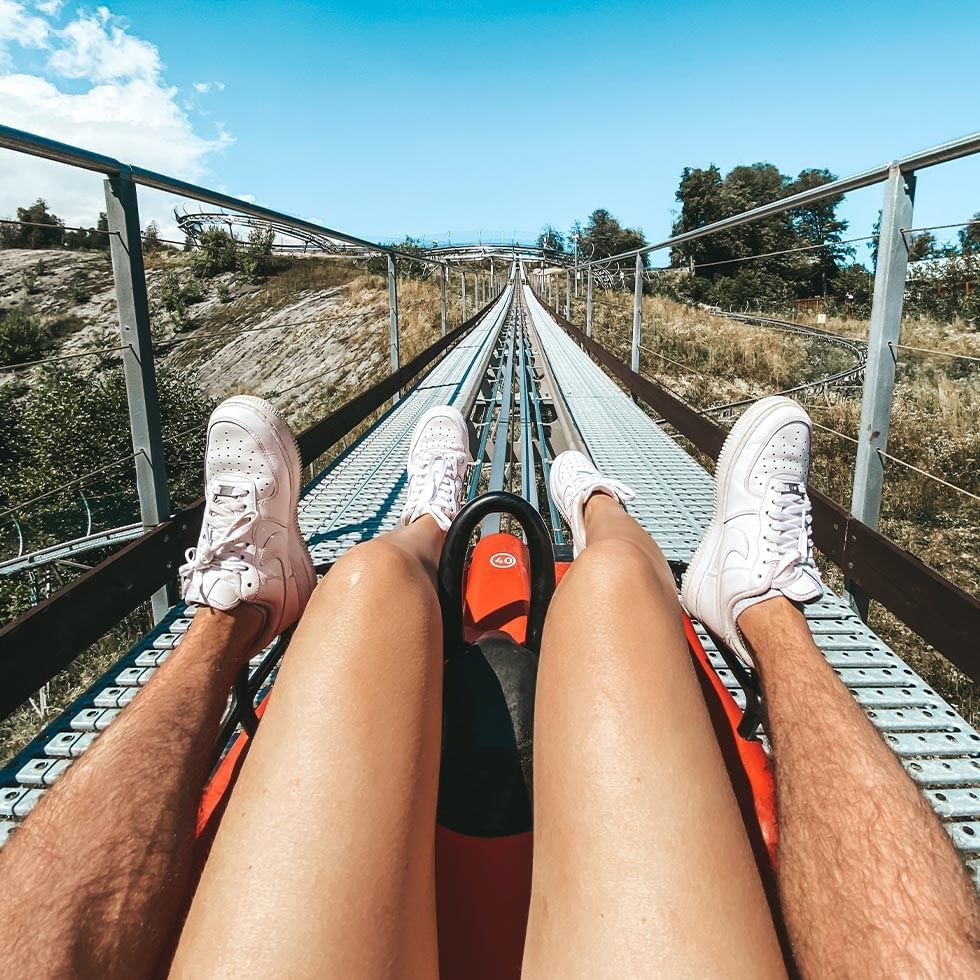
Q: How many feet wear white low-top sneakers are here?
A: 4